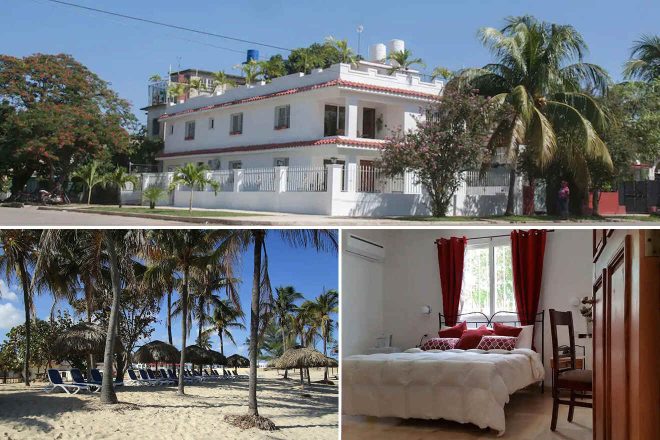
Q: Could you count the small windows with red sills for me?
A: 3